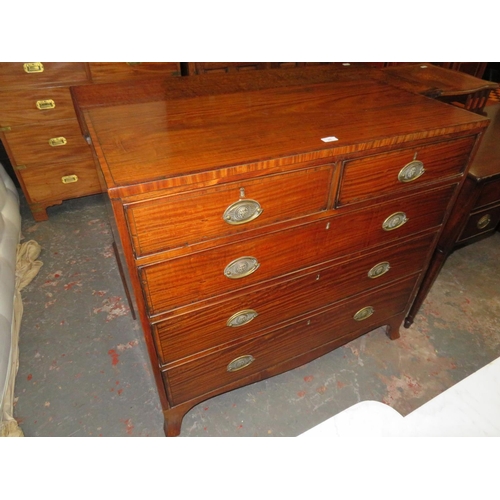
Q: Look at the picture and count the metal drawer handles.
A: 13